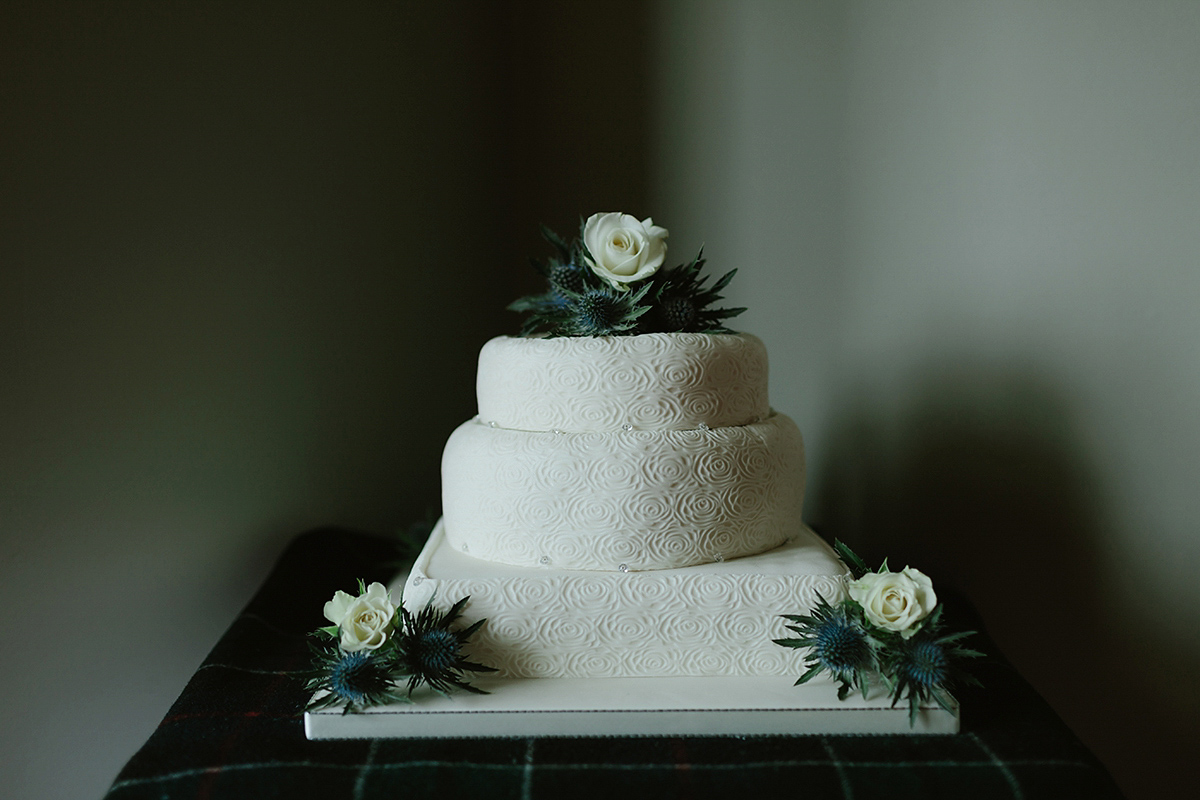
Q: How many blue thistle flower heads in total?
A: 7